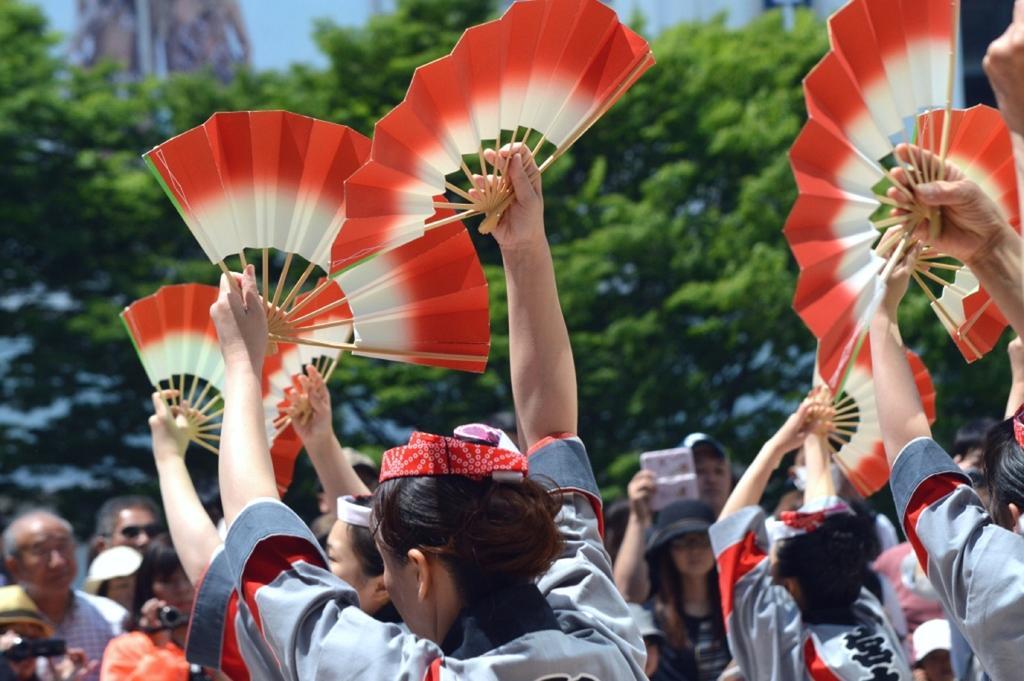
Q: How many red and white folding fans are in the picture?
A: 7